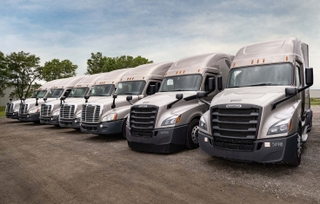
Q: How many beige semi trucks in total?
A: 7